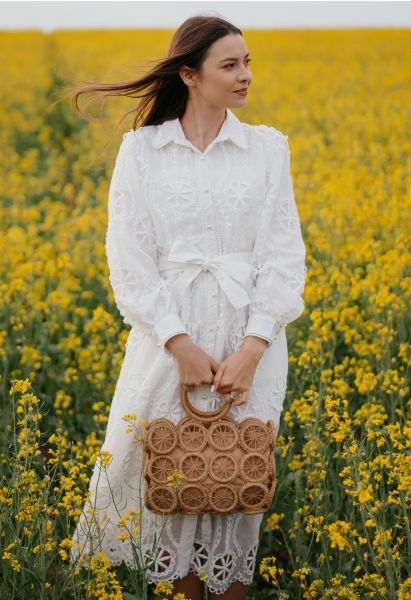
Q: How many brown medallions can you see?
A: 12